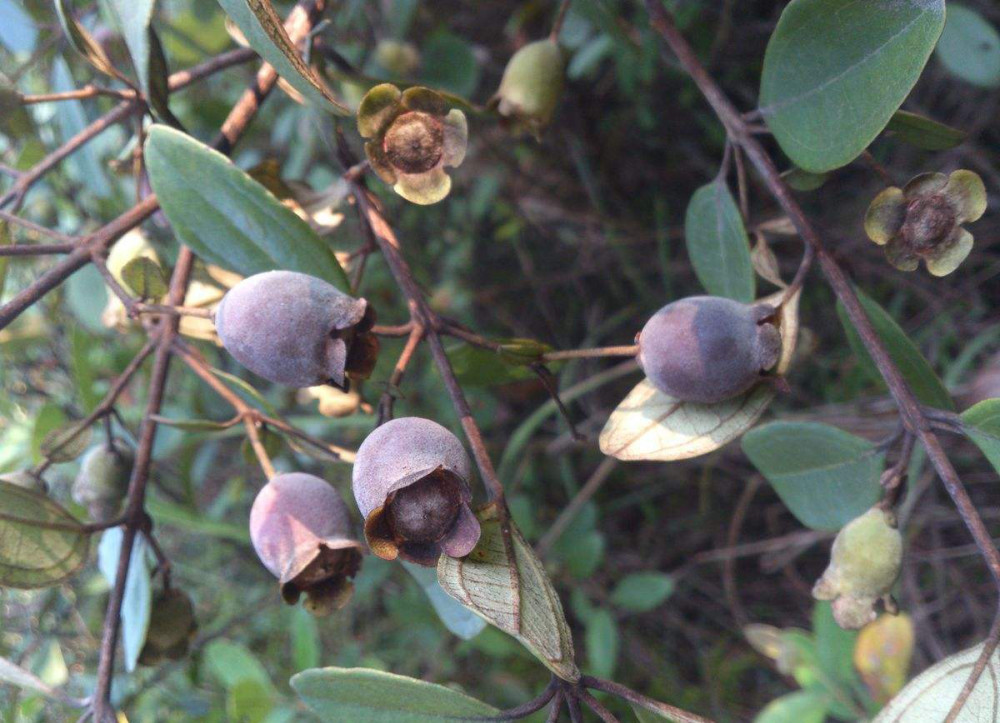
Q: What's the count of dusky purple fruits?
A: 4